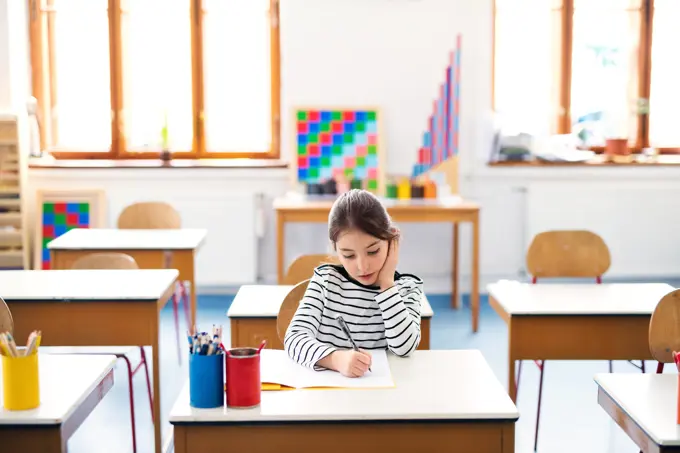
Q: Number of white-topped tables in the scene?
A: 7